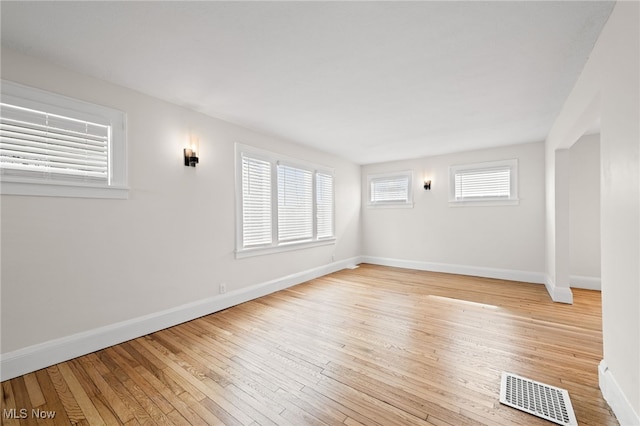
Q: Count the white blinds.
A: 6